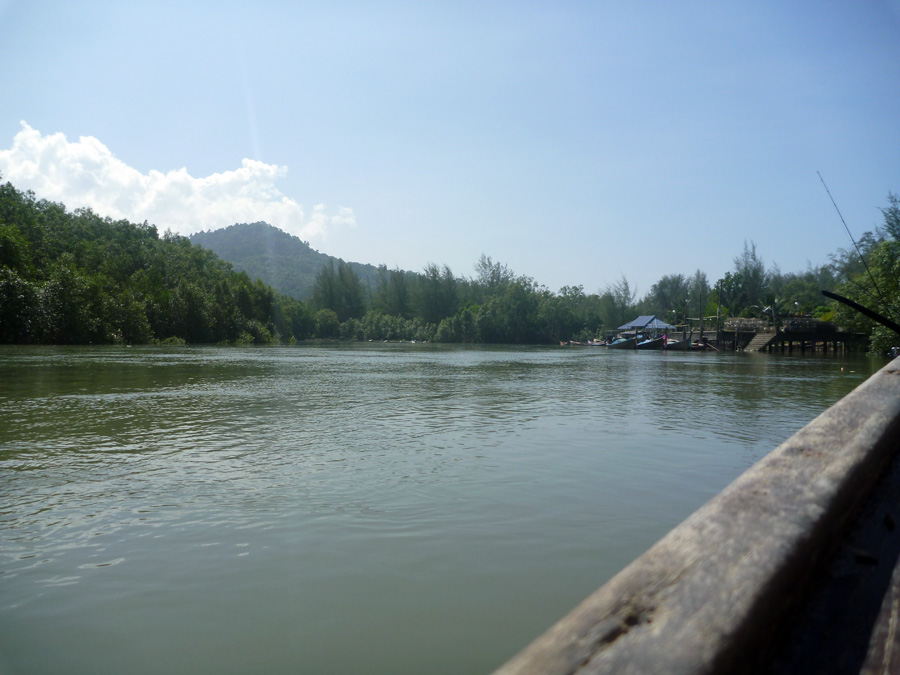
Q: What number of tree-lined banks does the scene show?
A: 2